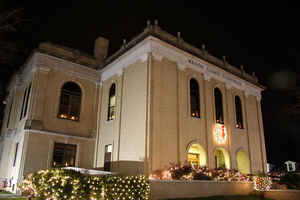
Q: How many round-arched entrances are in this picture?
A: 3